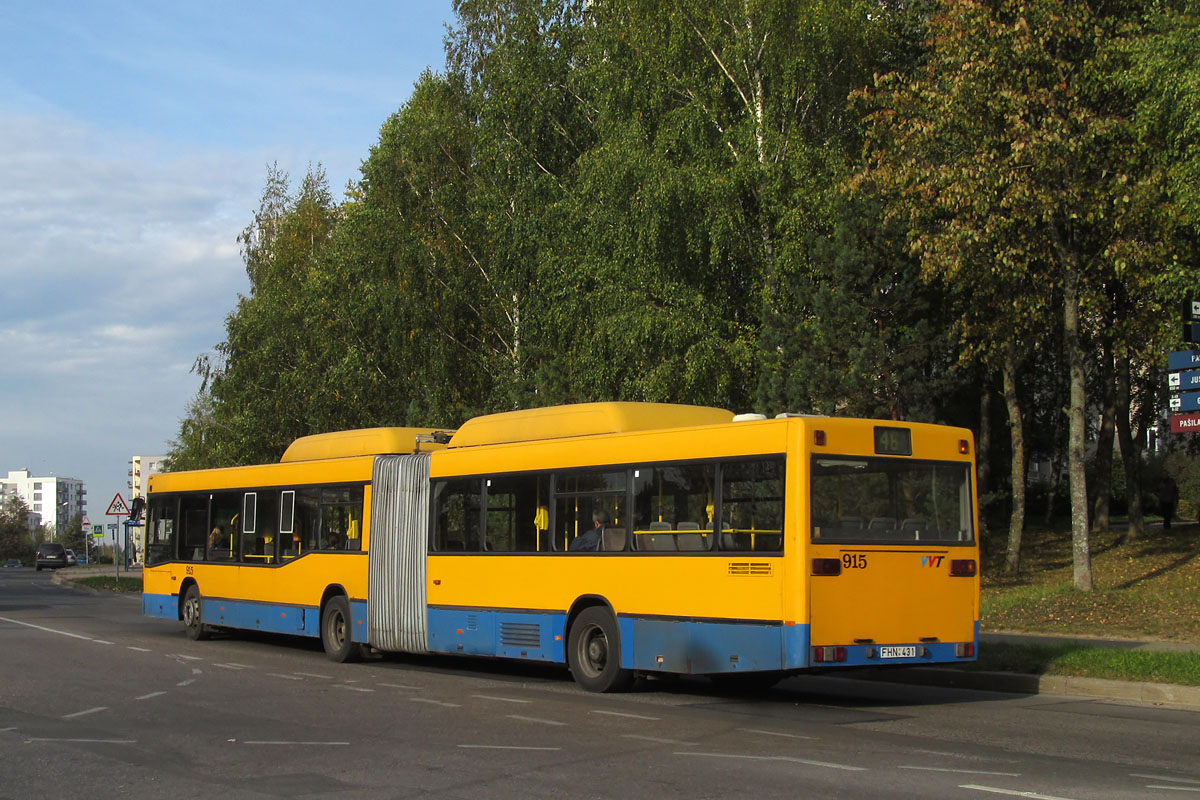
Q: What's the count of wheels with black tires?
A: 3